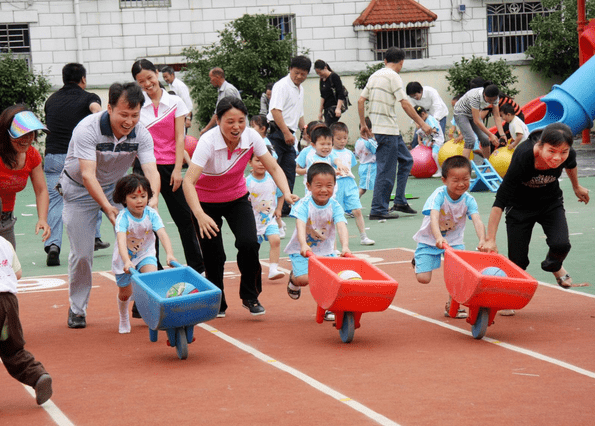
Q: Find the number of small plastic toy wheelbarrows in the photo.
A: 3